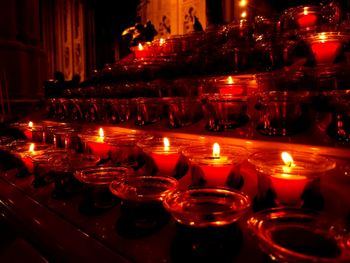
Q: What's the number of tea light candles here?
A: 11